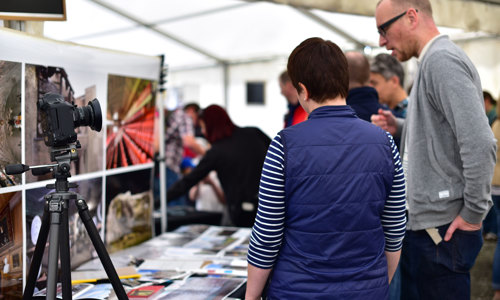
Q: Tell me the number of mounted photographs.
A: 6